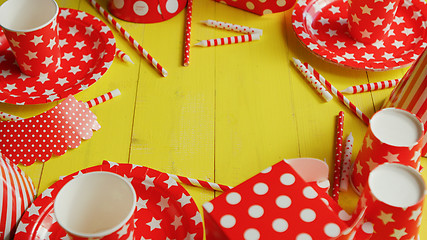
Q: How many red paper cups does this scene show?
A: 5